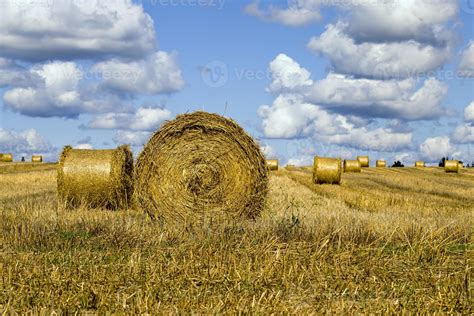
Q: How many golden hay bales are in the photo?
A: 11